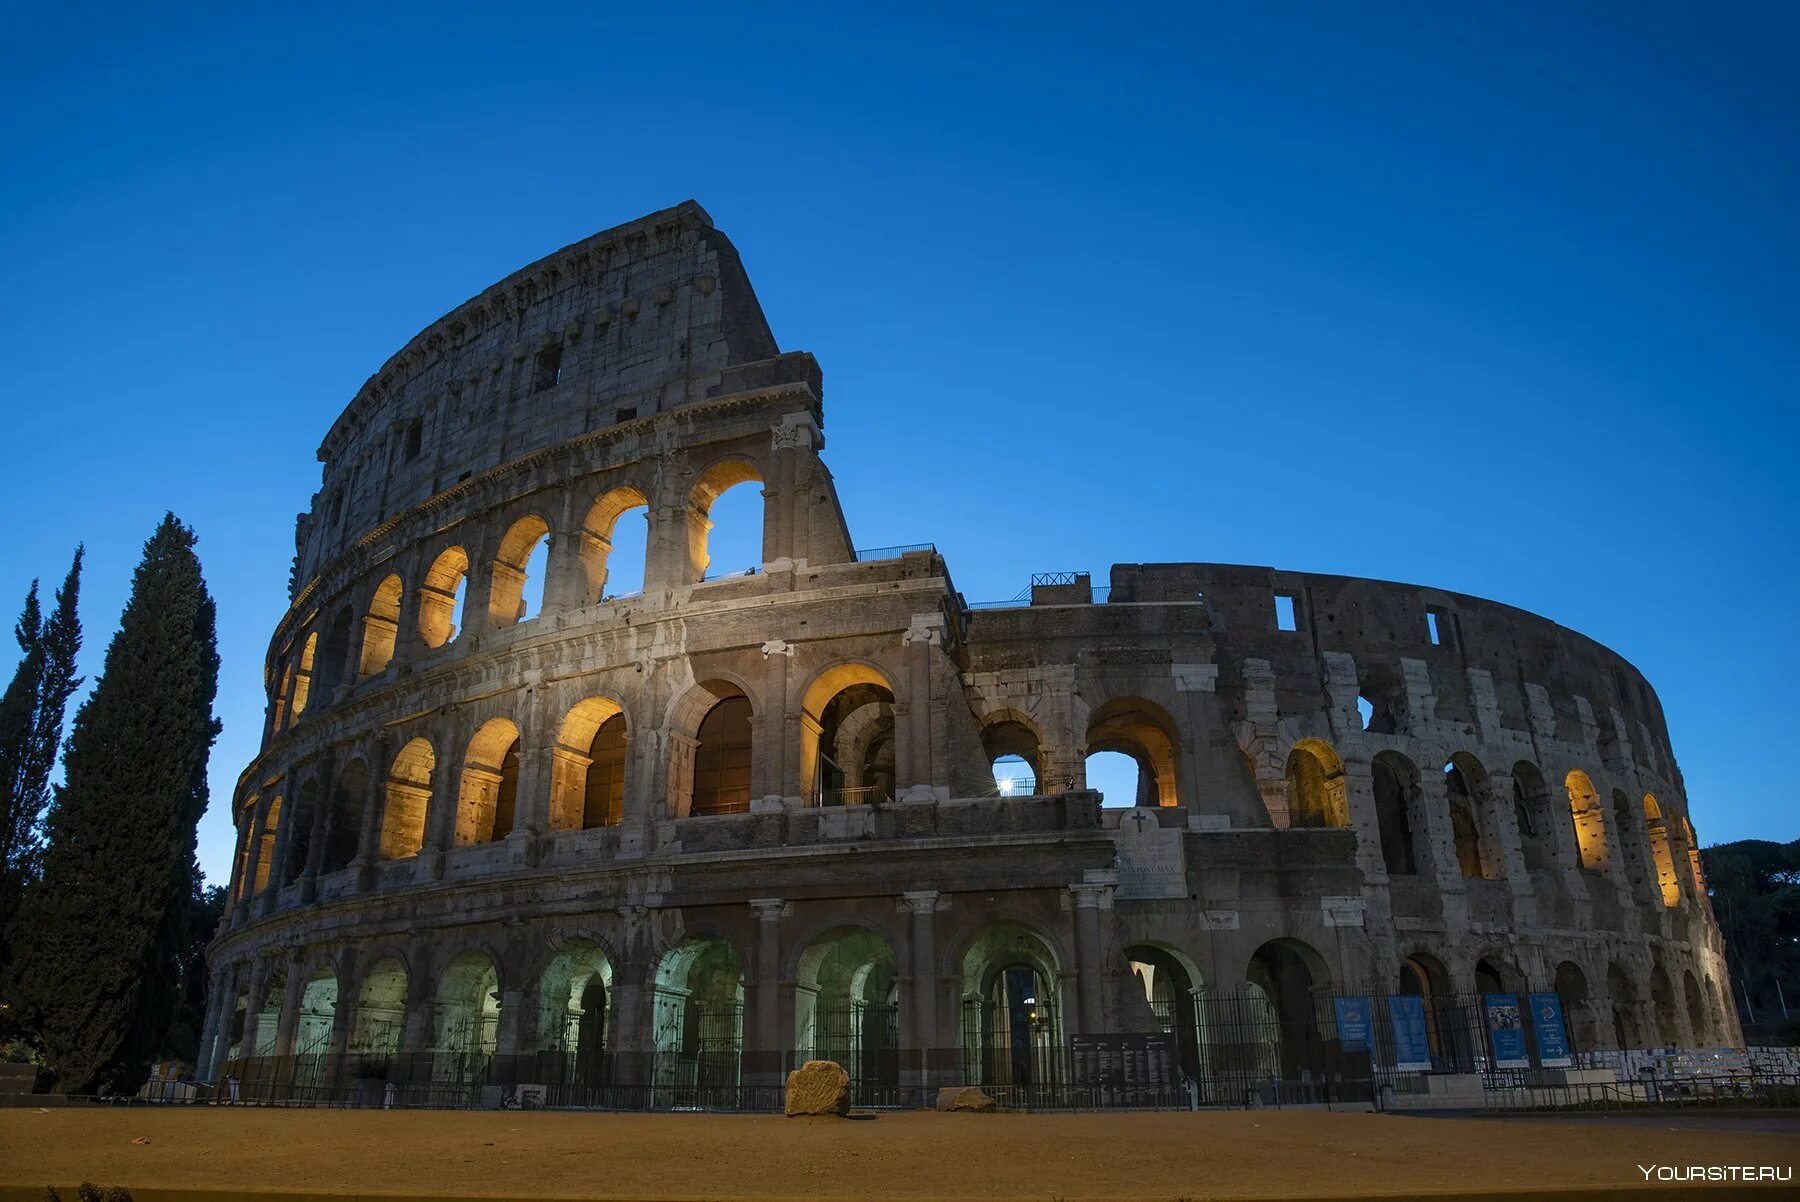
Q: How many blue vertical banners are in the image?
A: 4